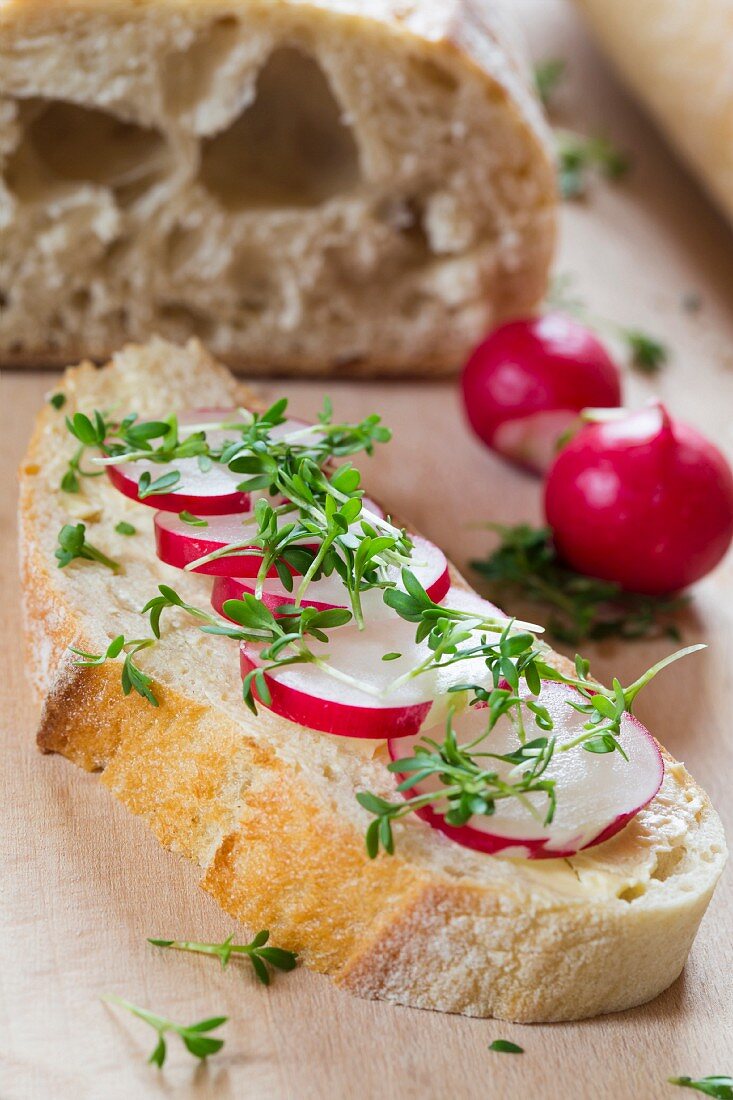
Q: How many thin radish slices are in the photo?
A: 5